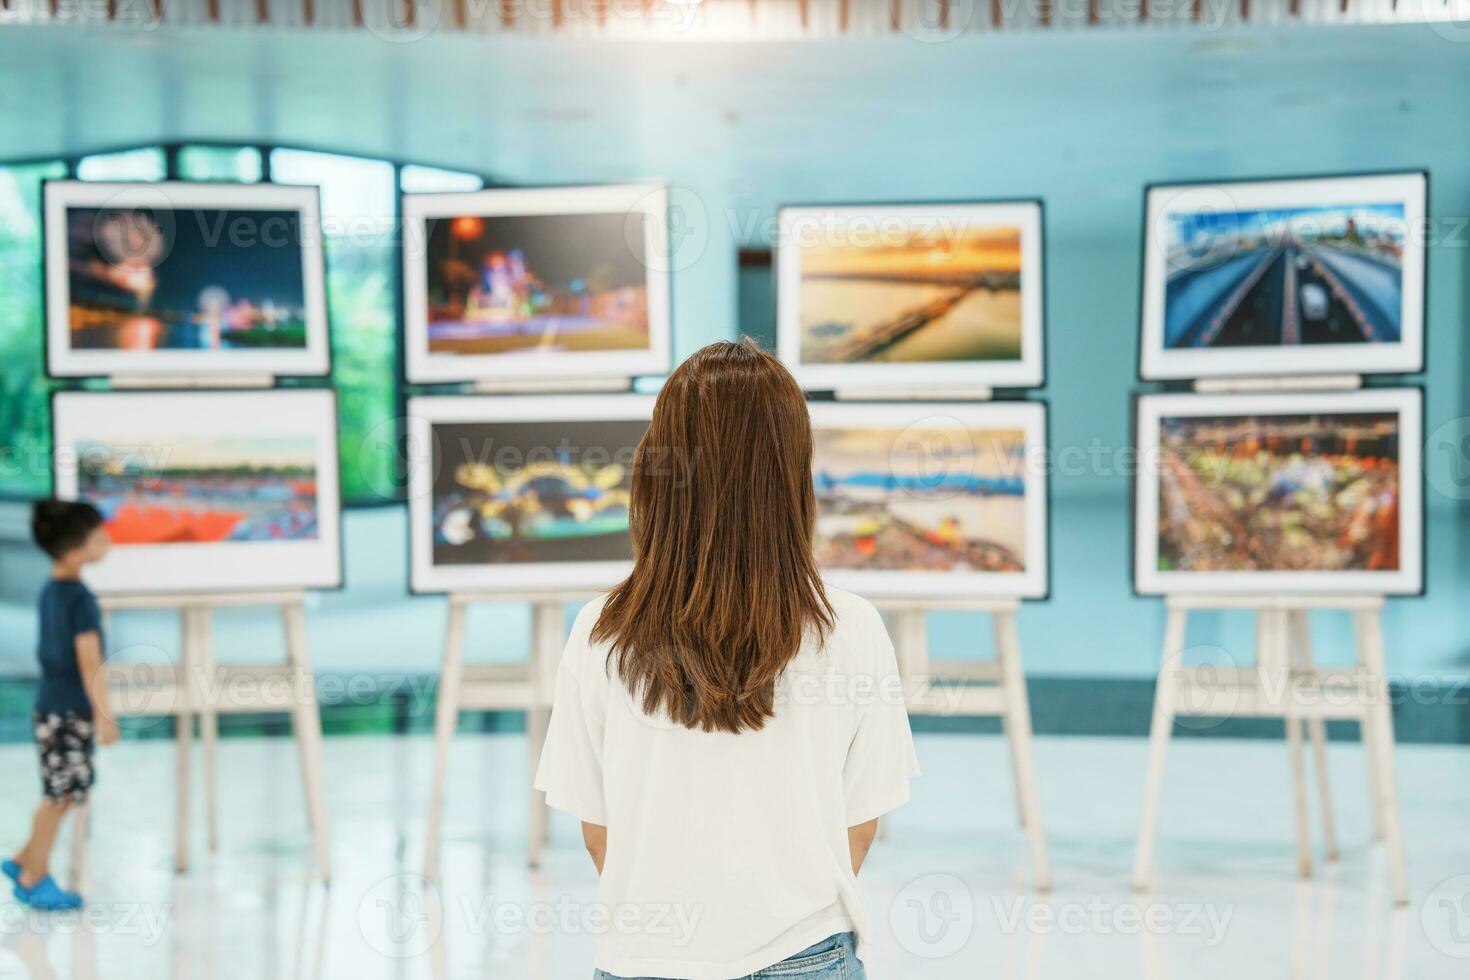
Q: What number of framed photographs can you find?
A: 8